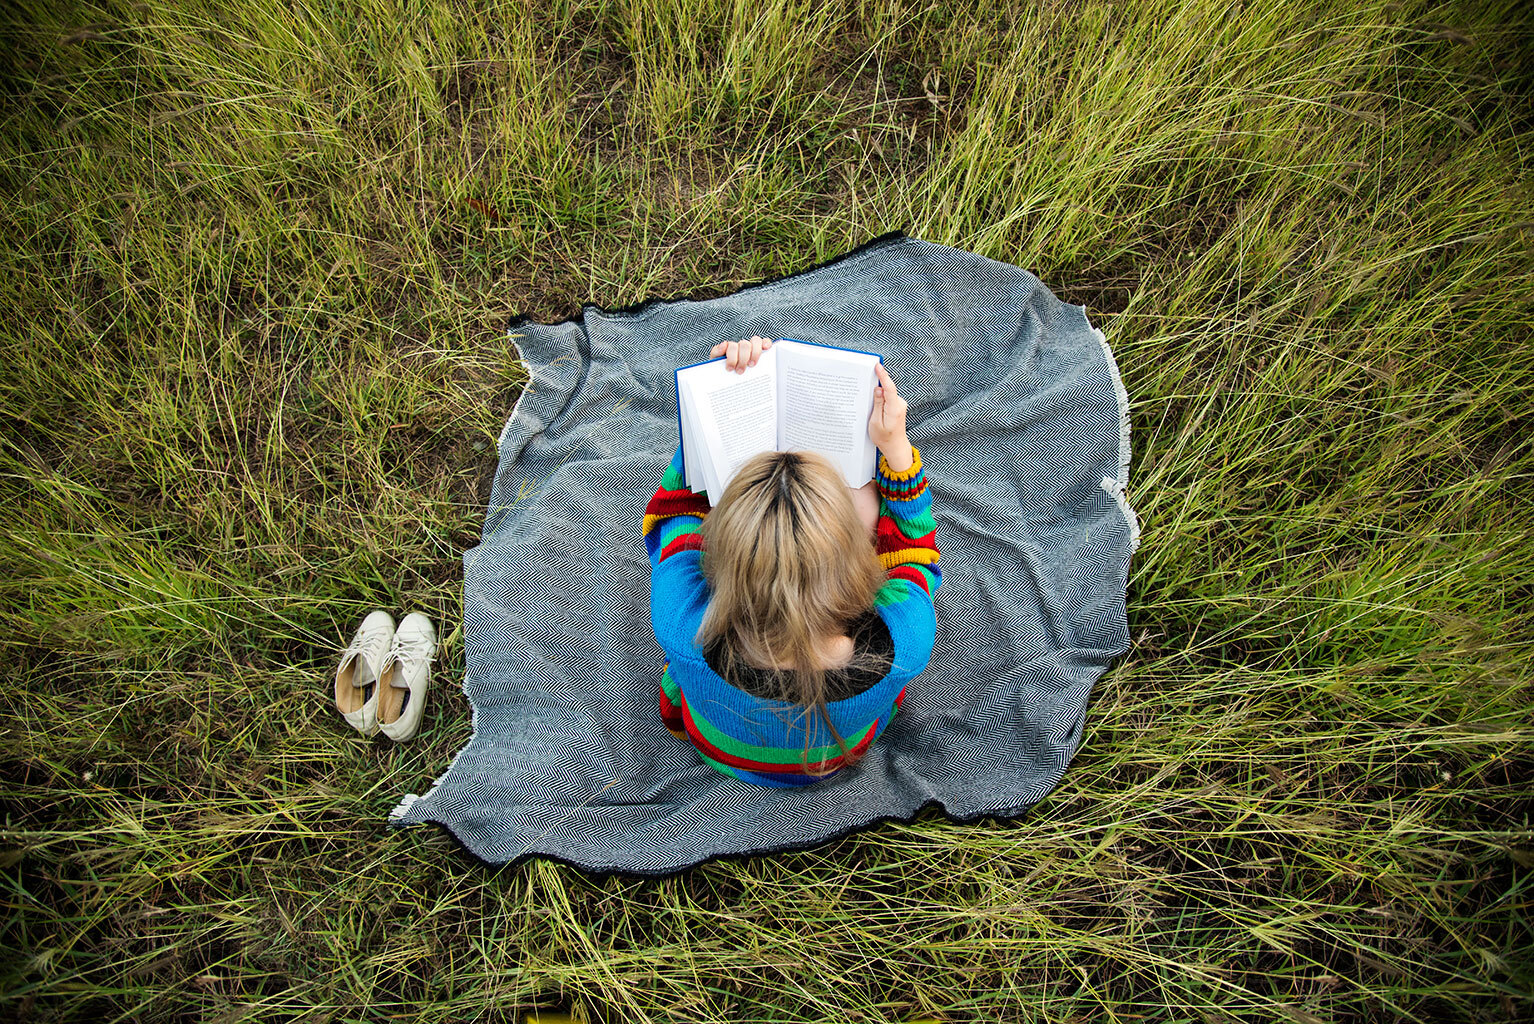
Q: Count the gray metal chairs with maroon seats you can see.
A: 0